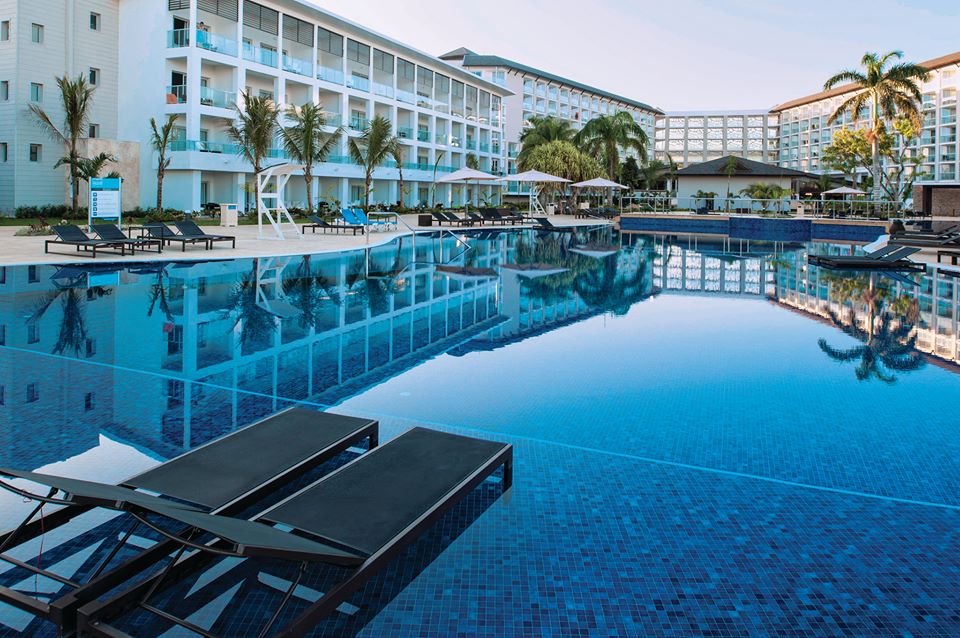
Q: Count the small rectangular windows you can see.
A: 9